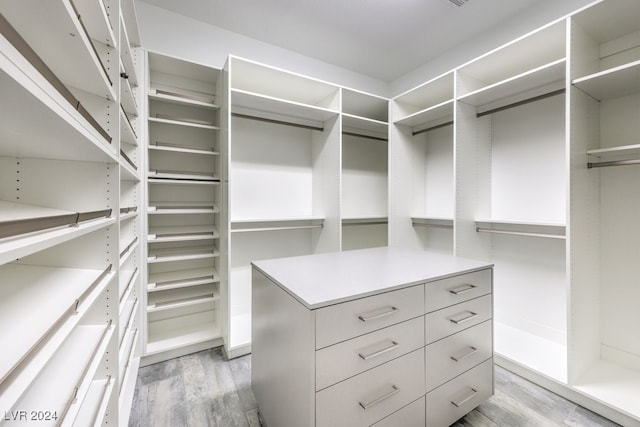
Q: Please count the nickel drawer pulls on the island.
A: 7